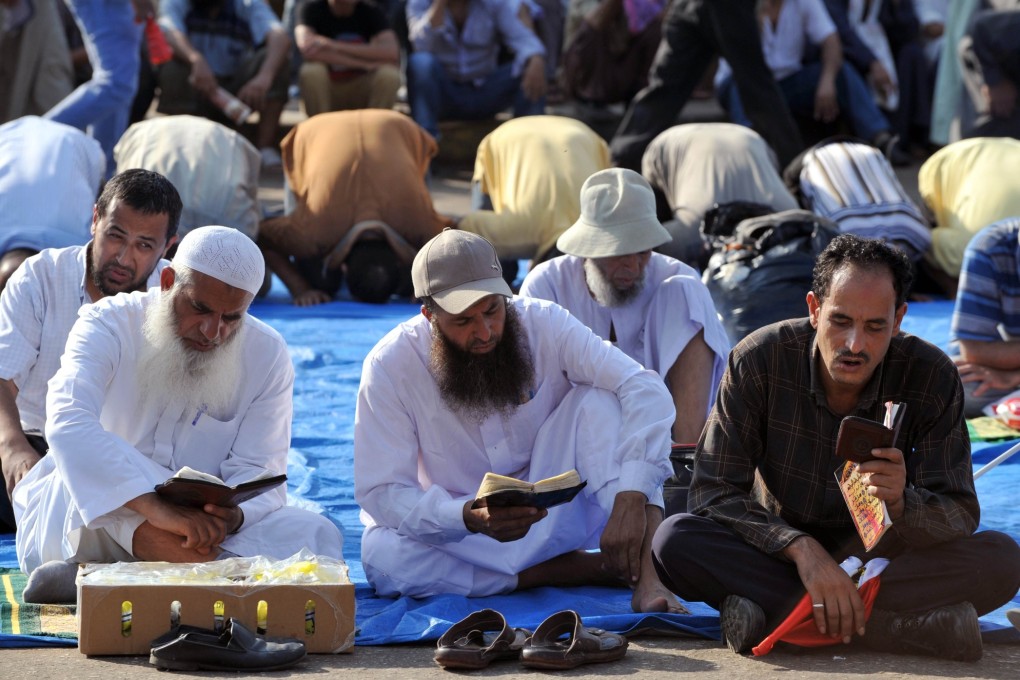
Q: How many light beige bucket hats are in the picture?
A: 1